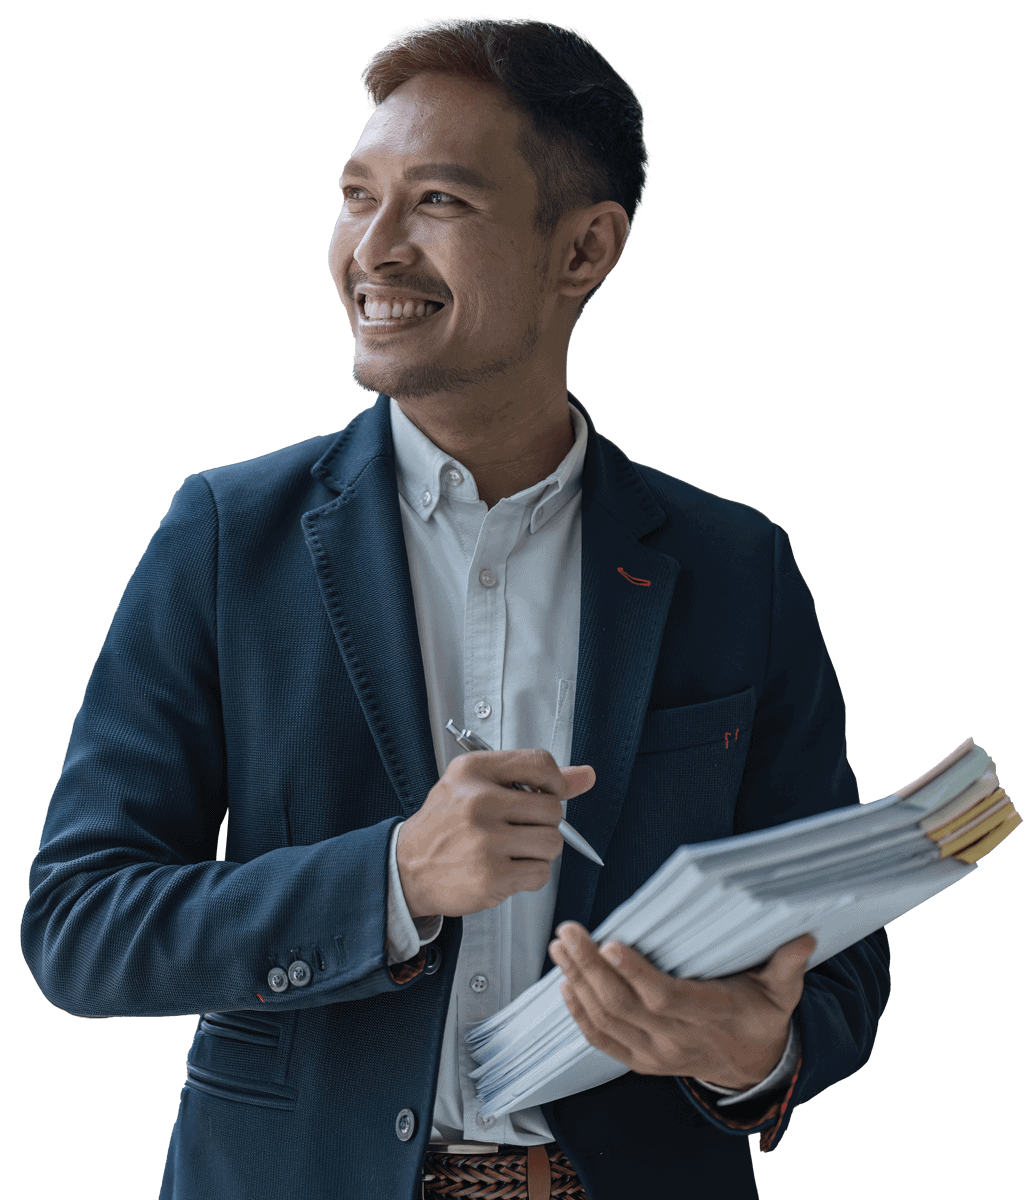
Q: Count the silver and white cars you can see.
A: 0